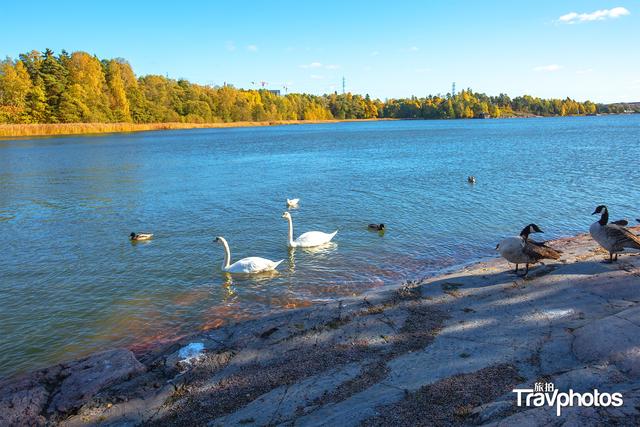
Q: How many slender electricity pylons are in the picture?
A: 2